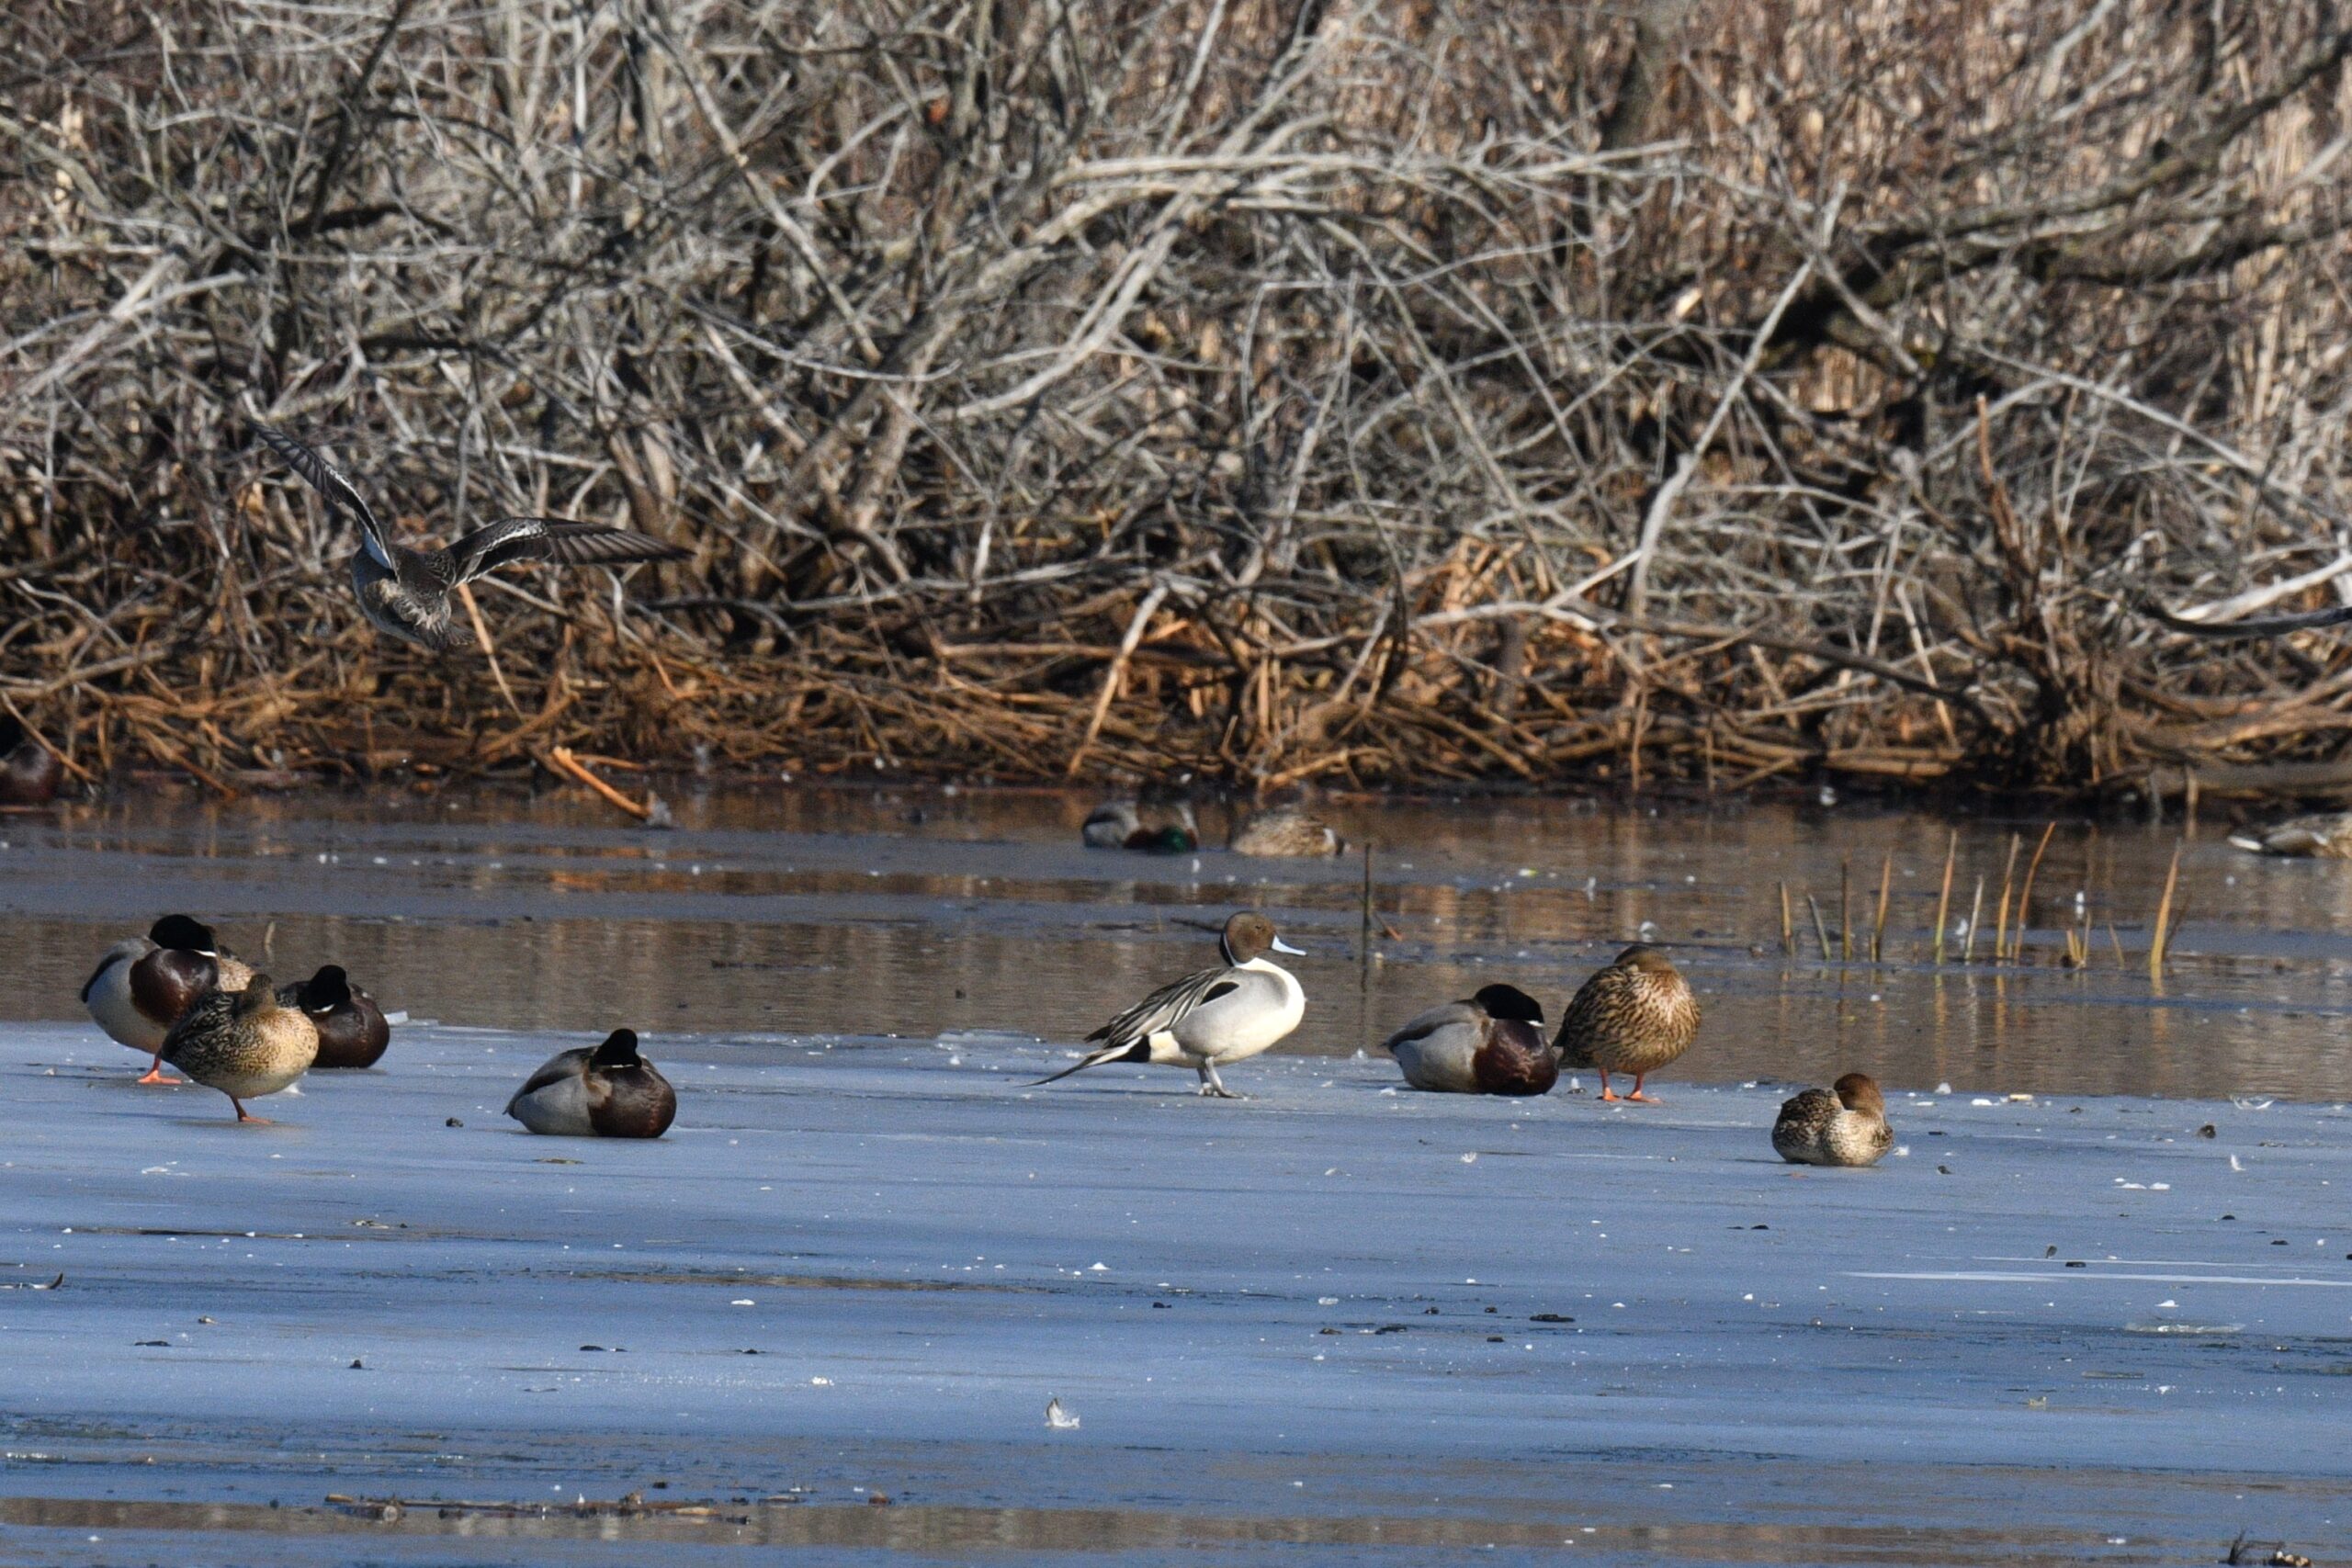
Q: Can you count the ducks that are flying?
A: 1